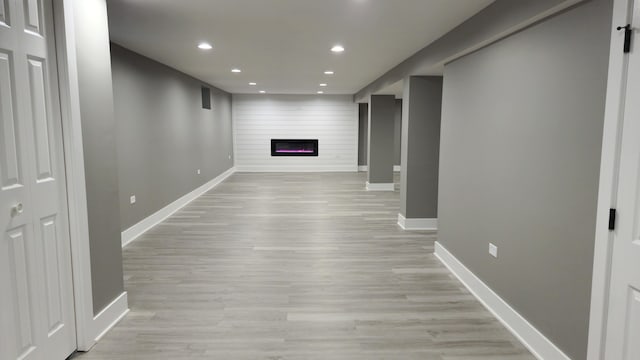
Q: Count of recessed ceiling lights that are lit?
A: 8